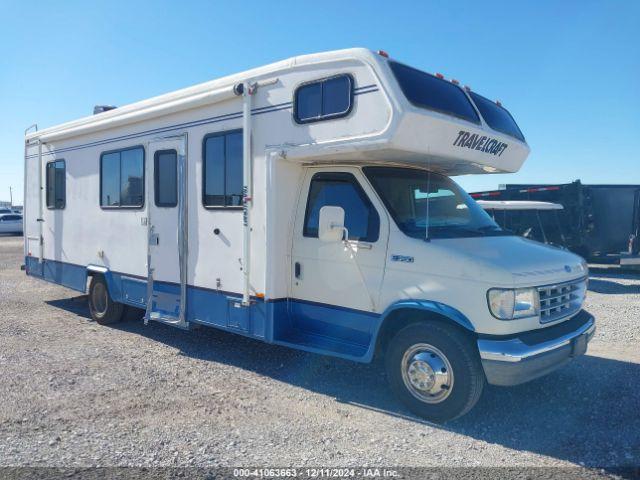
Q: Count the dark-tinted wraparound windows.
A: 2